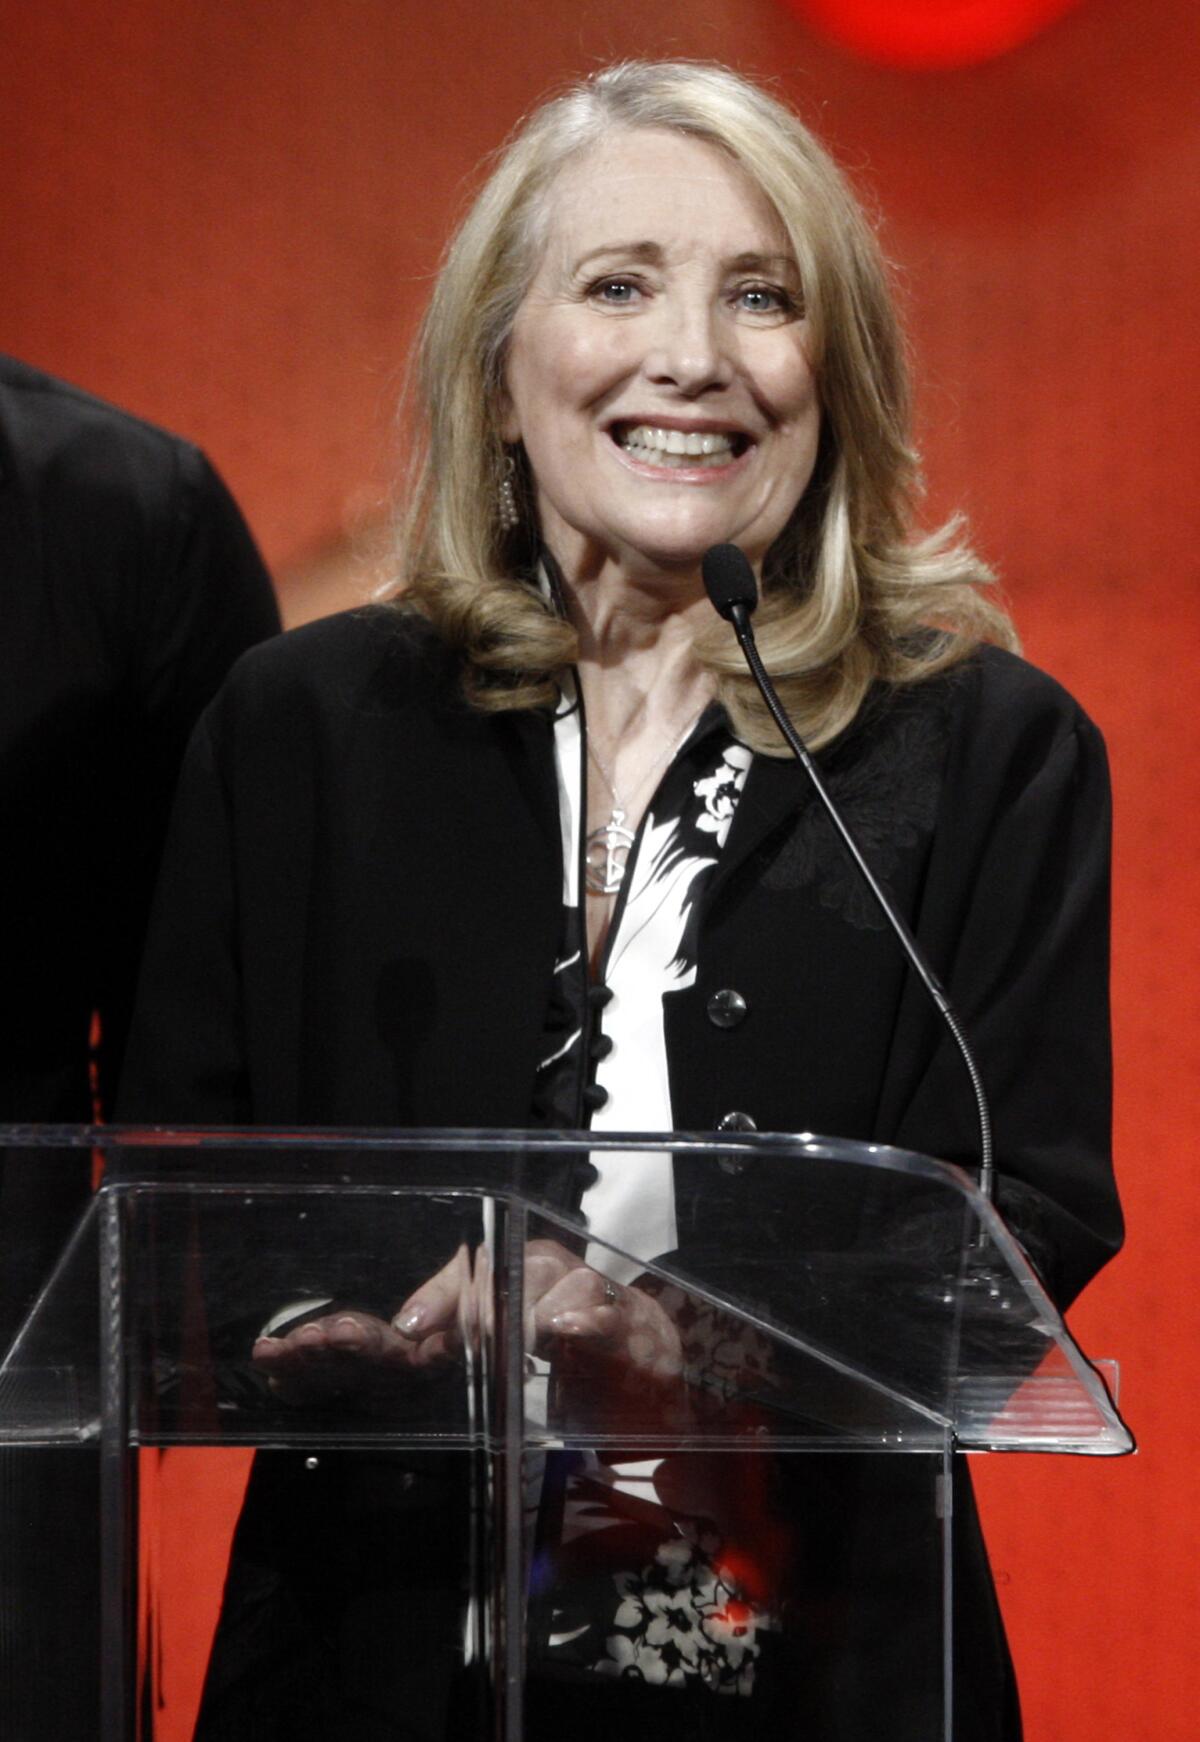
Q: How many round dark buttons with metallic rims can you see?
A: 2